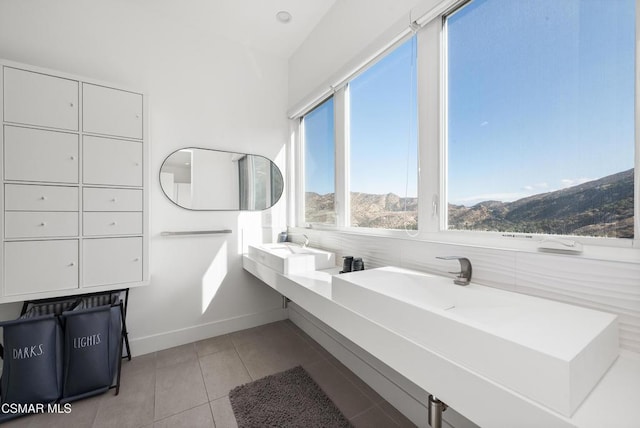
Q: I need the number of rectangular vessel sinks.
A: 2